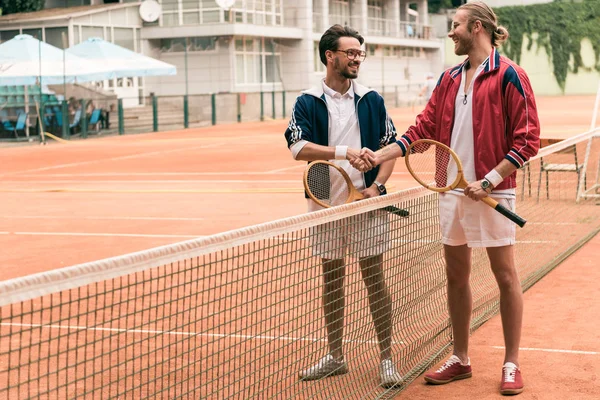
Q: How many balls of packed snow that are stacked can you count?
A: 0